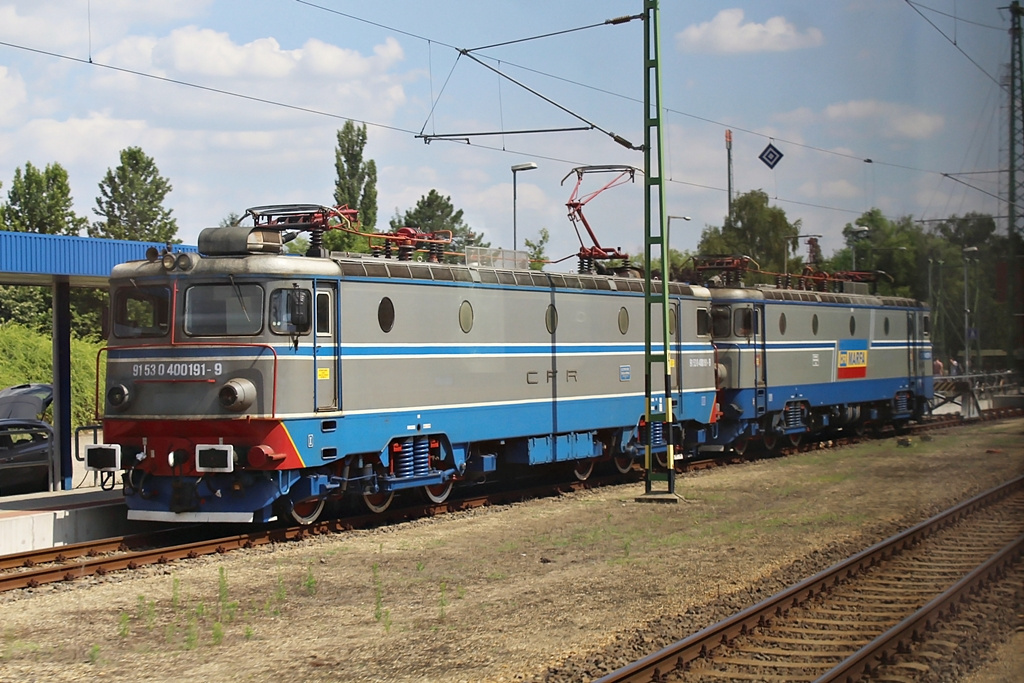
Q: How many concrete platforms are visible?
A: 1